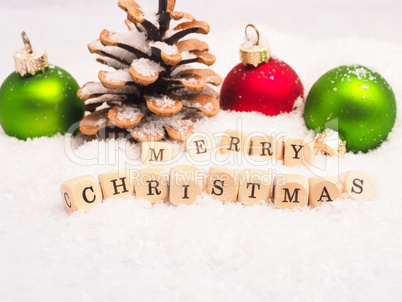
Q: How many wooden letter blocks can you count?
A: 14